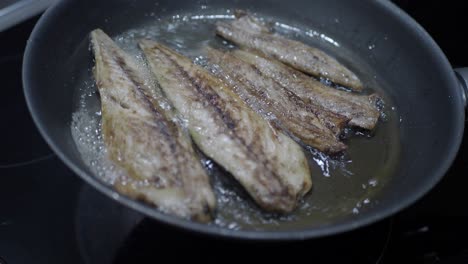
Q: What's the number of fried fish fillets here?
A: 5